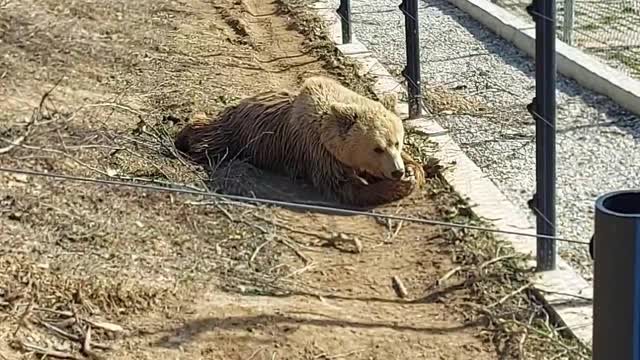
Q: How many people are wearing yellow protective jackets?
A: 0